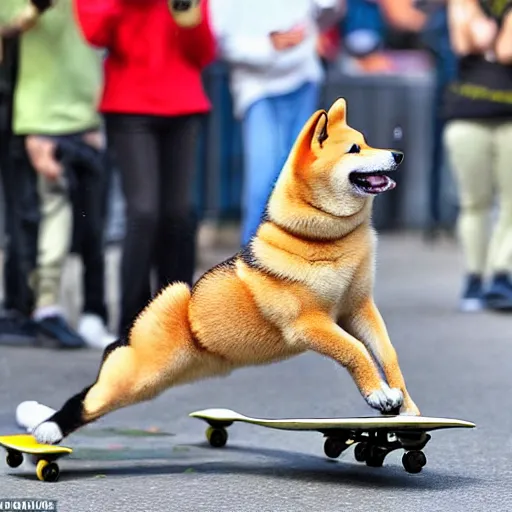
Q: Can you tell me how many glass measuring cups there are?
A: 0